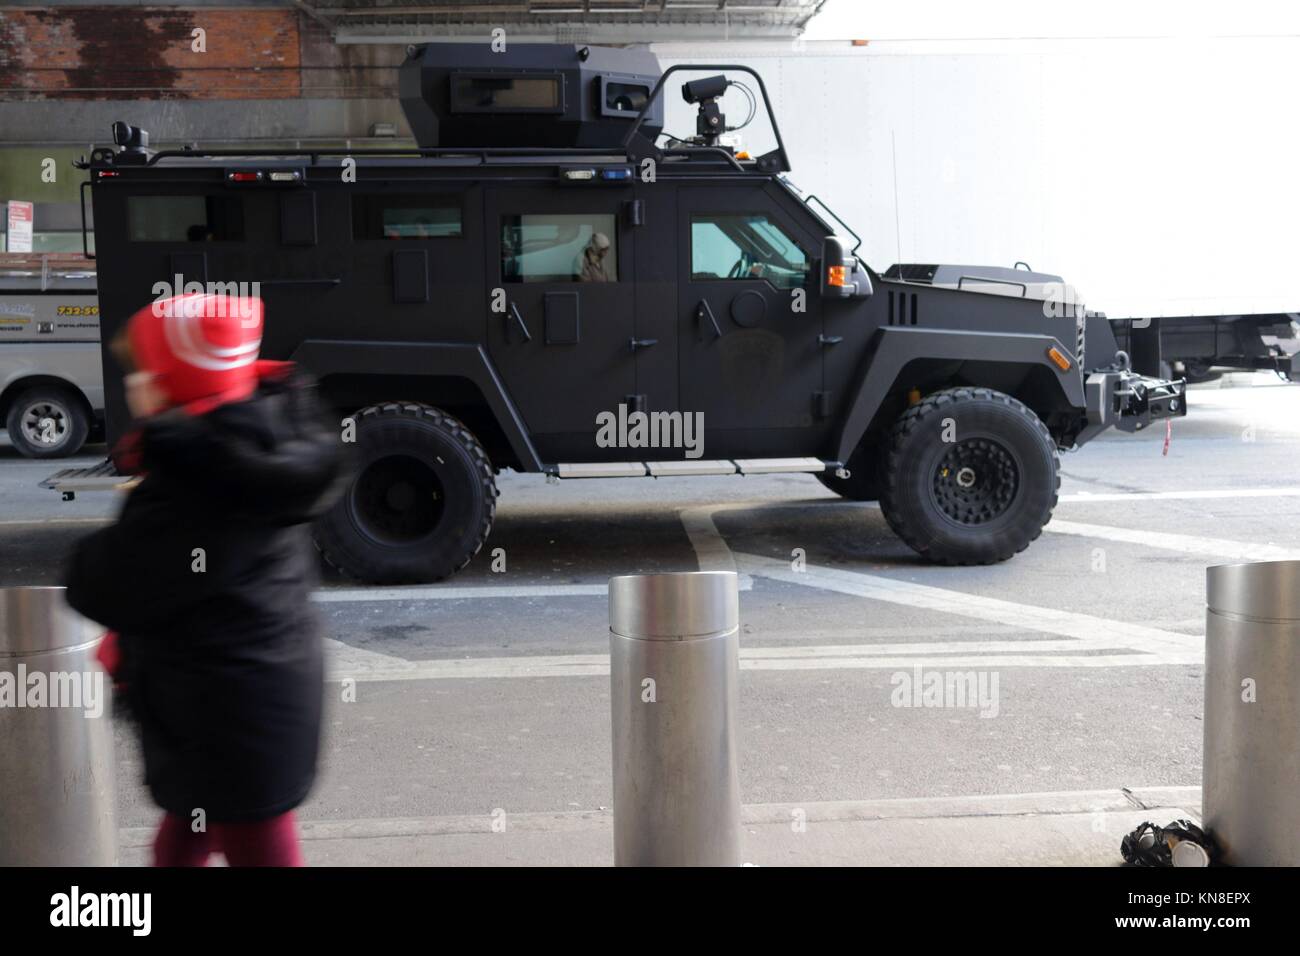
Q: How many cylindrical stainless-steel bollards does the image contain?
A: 3